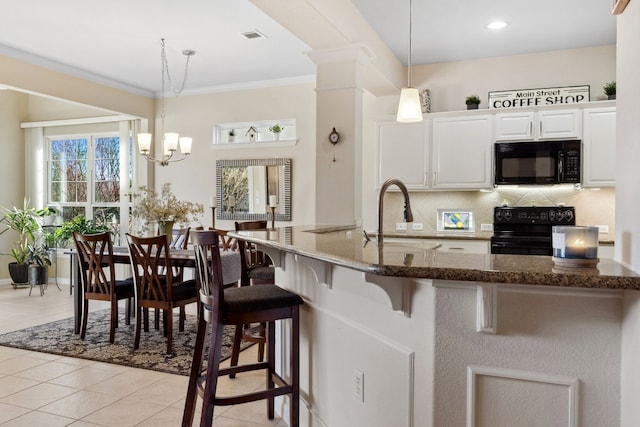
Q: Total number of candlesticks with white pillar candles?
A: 2